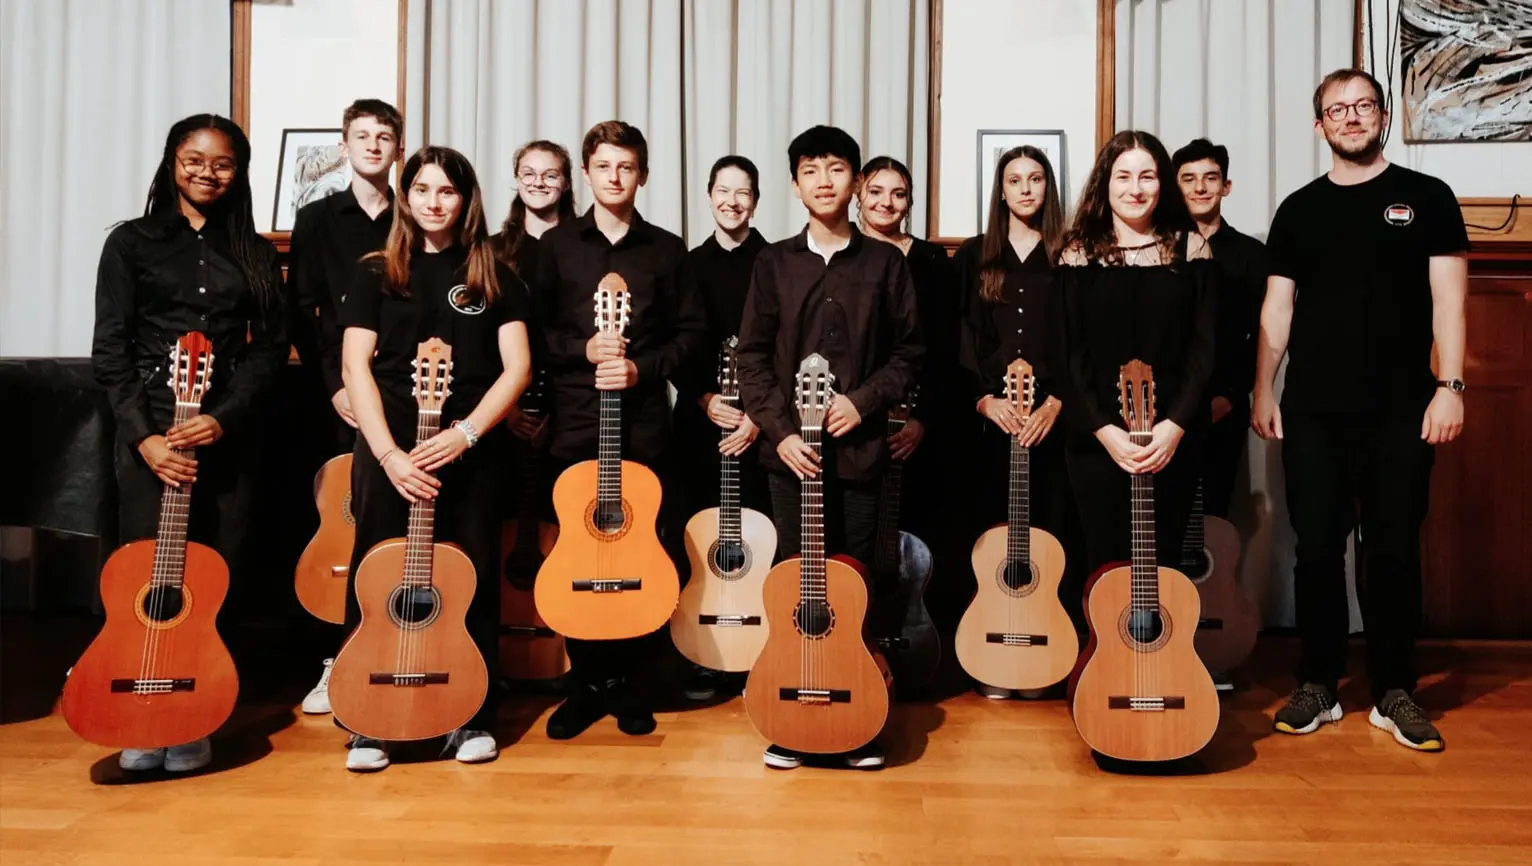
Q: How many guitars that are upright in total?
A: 11